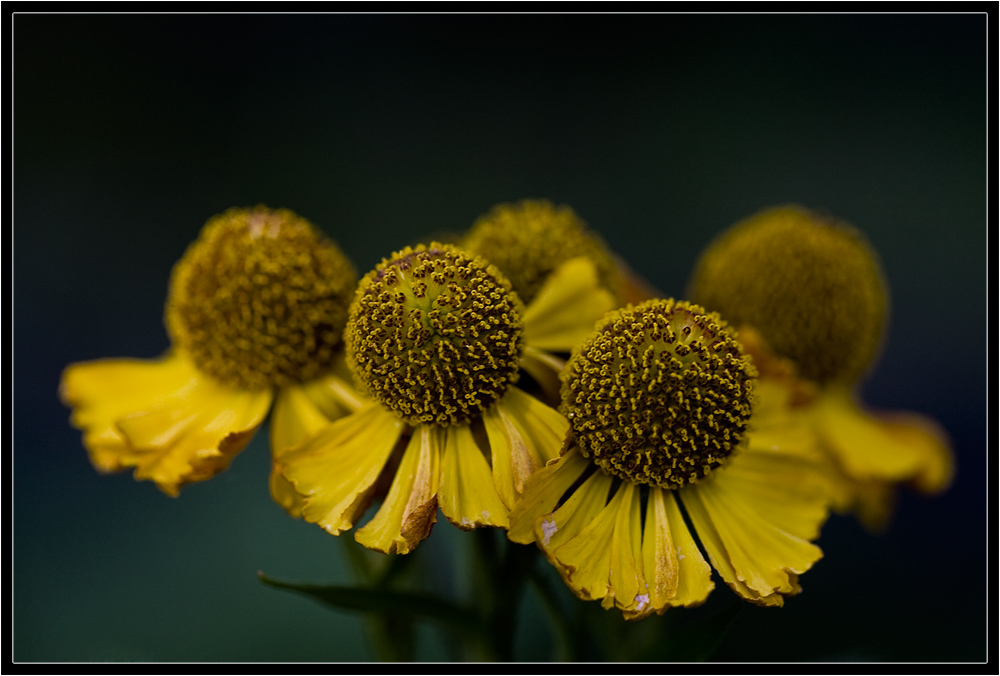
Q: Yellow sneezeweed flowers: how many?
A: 5